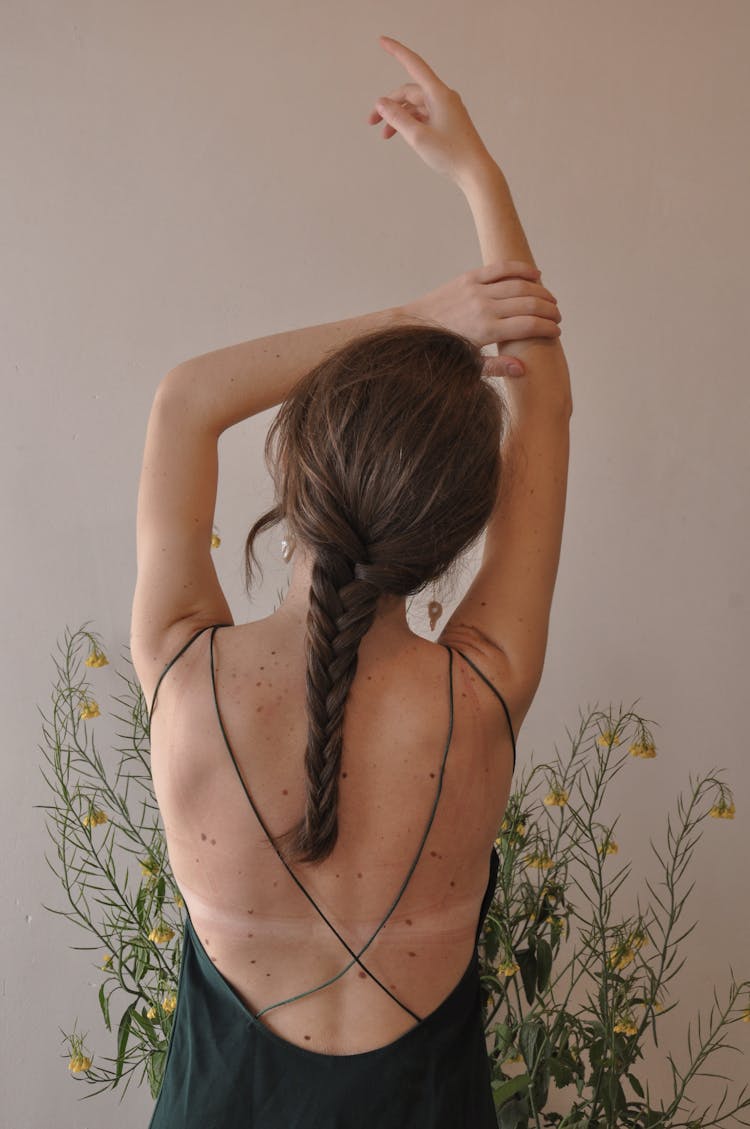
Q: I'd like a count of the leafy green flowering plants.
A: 2